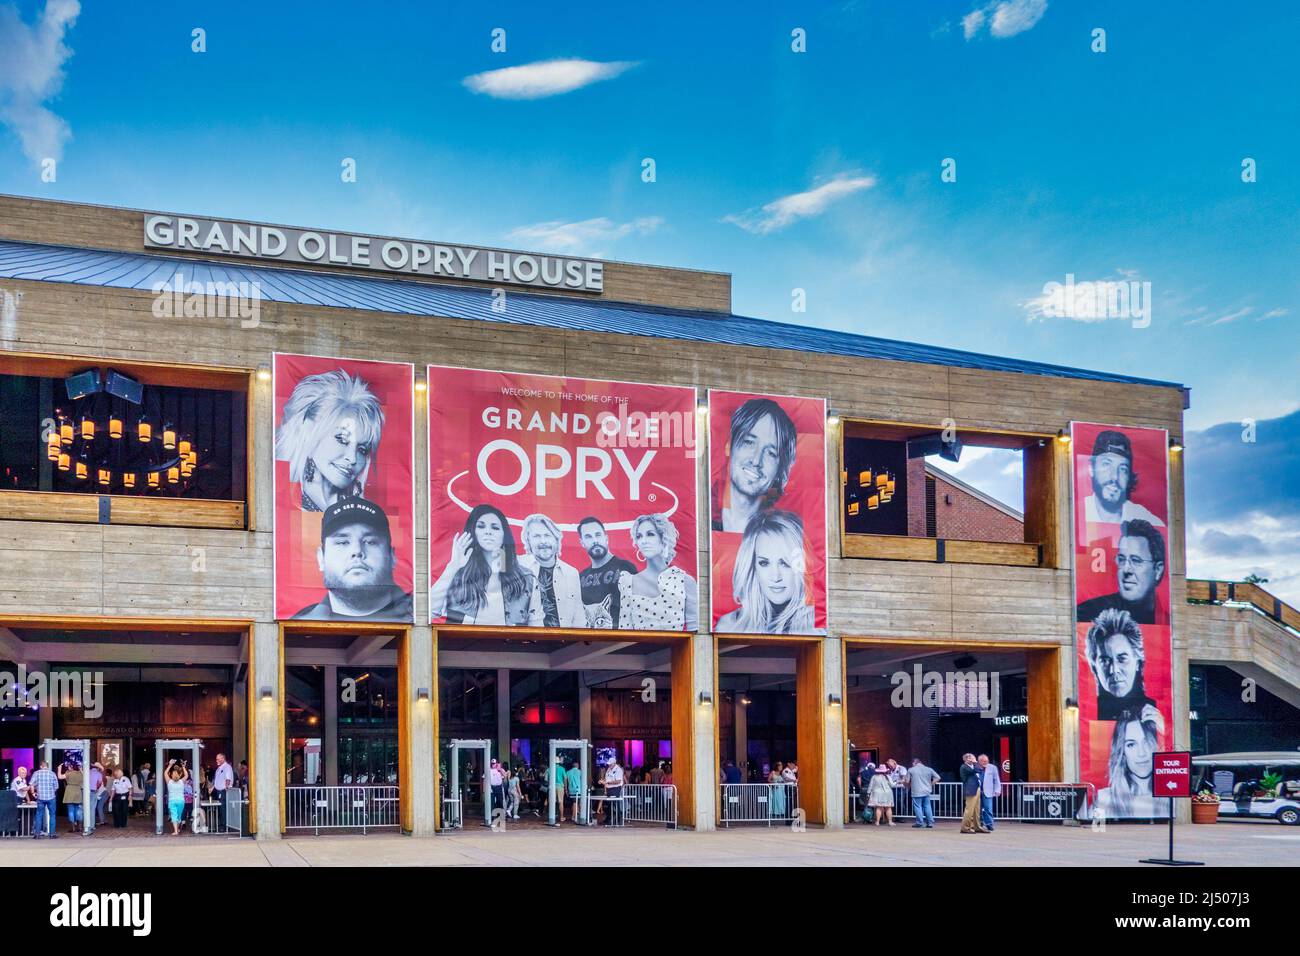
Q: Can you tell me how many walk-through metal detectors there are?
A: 4